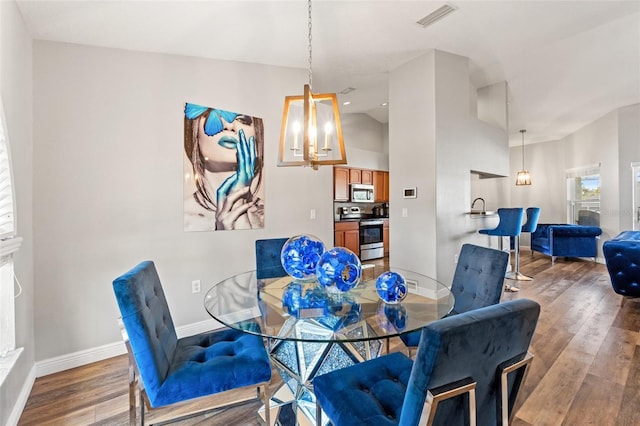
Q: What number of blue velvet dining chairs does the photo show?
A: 4